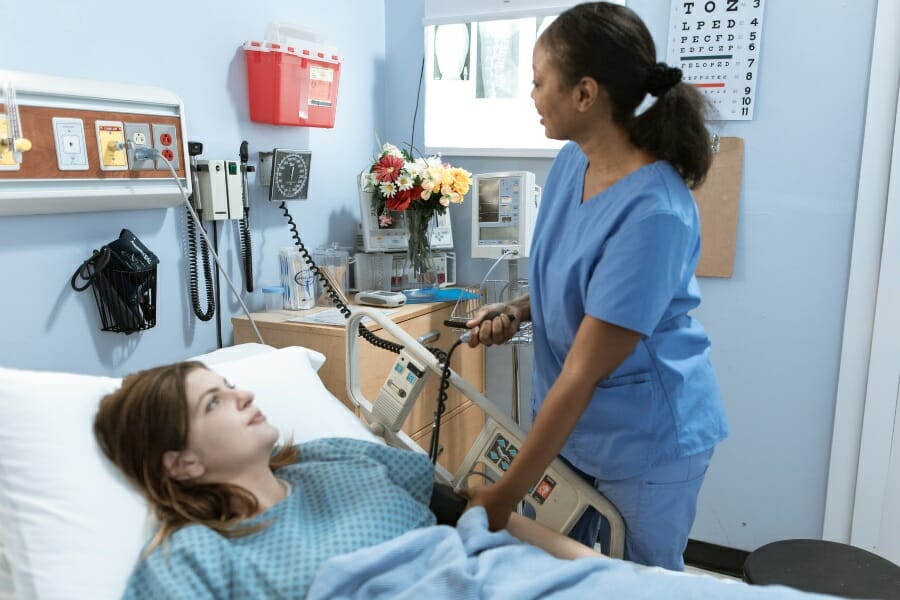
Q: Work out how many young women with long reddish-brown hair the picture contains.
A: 1